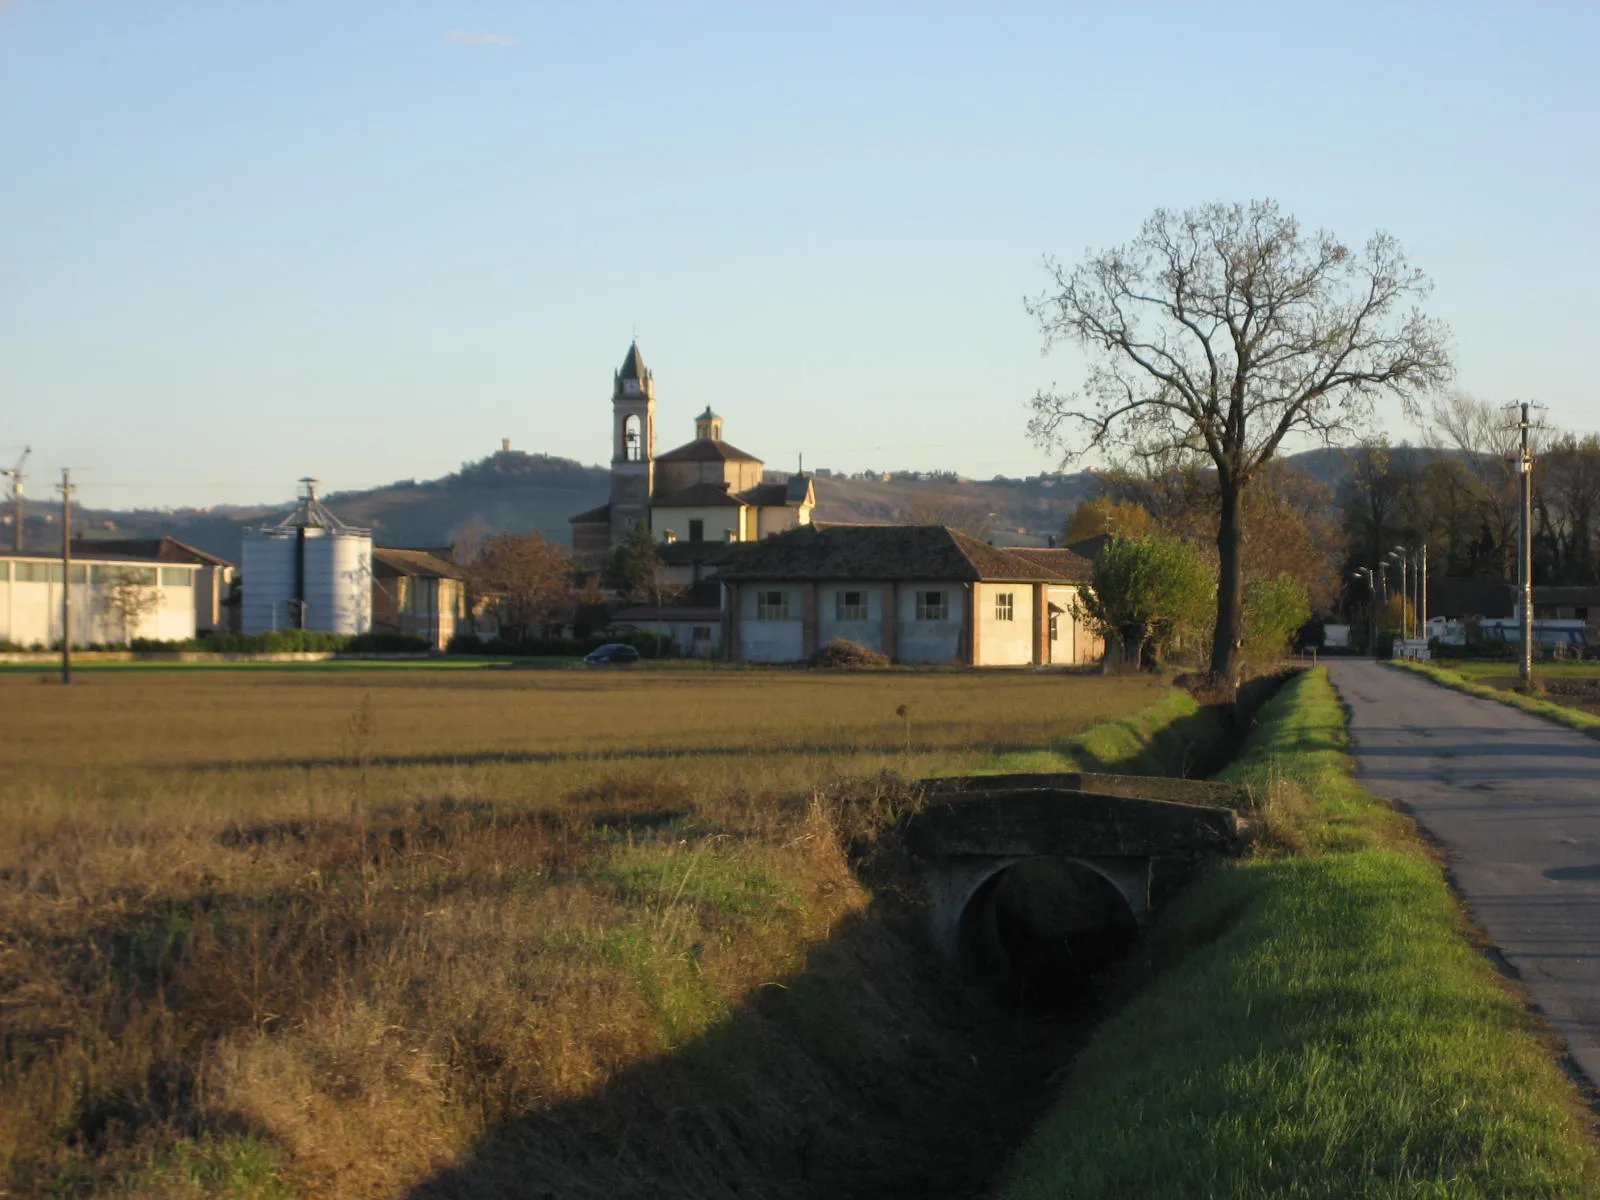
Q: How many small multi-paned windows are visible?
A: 4